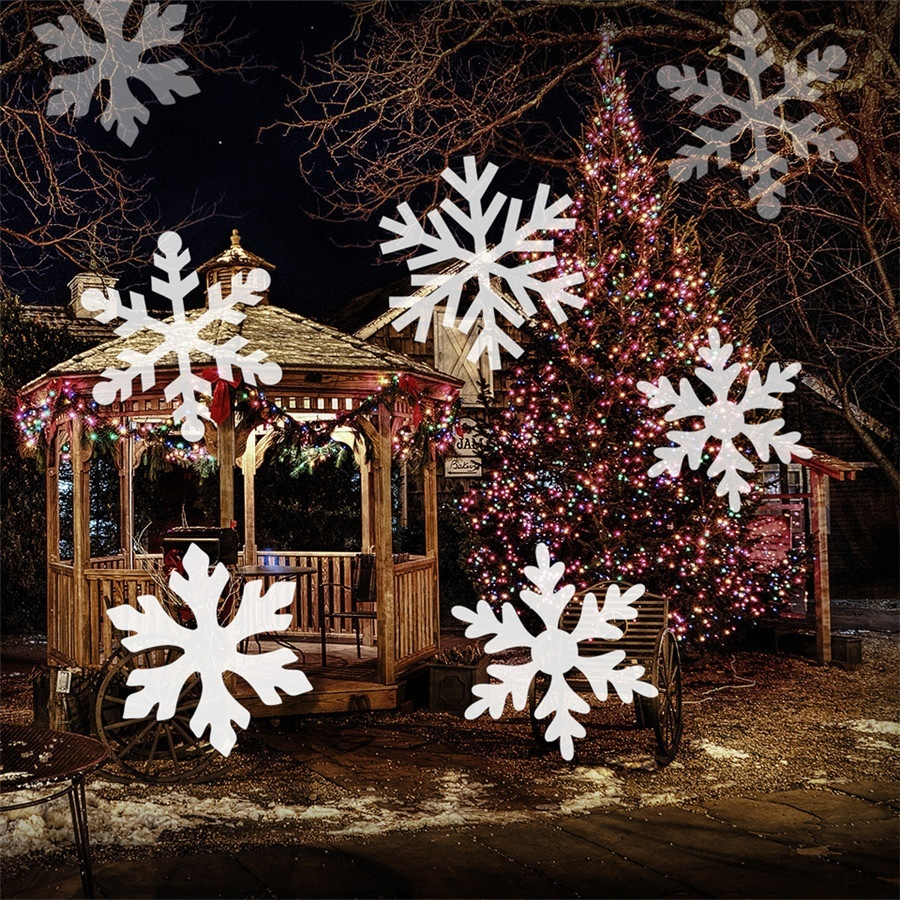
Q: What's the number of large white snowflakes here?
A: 7